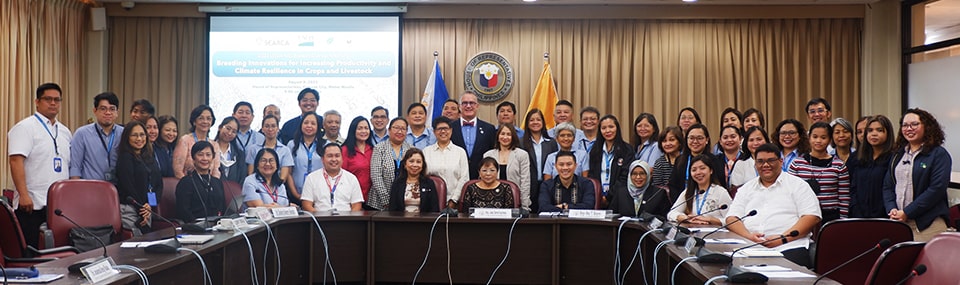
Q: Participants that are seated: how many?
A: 9